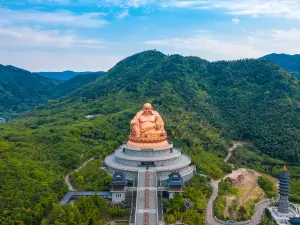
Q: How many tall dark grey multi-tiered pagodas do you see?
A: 1